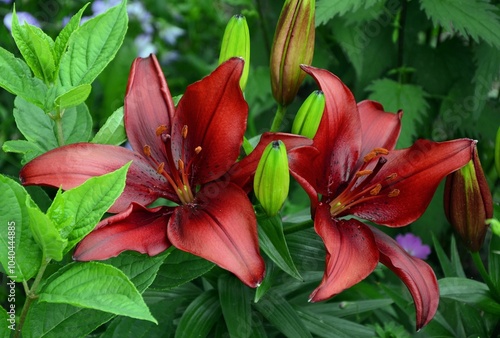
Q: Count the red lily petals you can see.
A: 12